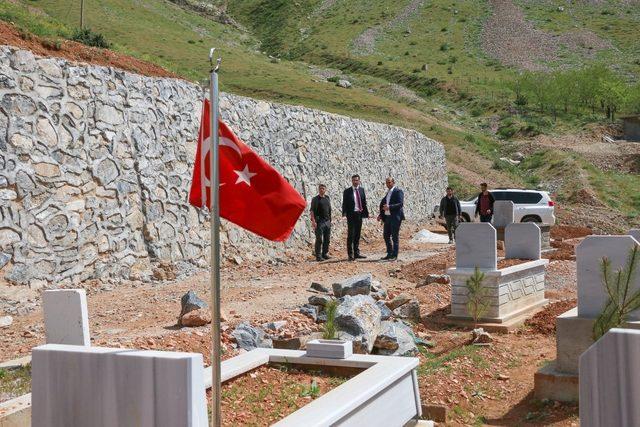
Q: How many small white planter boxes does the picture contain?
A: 1